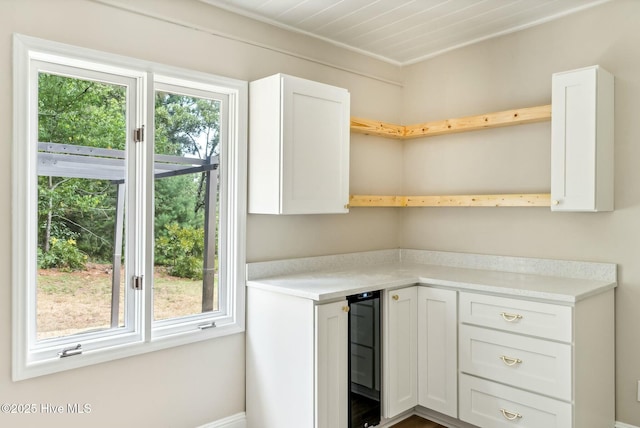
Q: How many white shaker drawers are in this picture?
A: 3